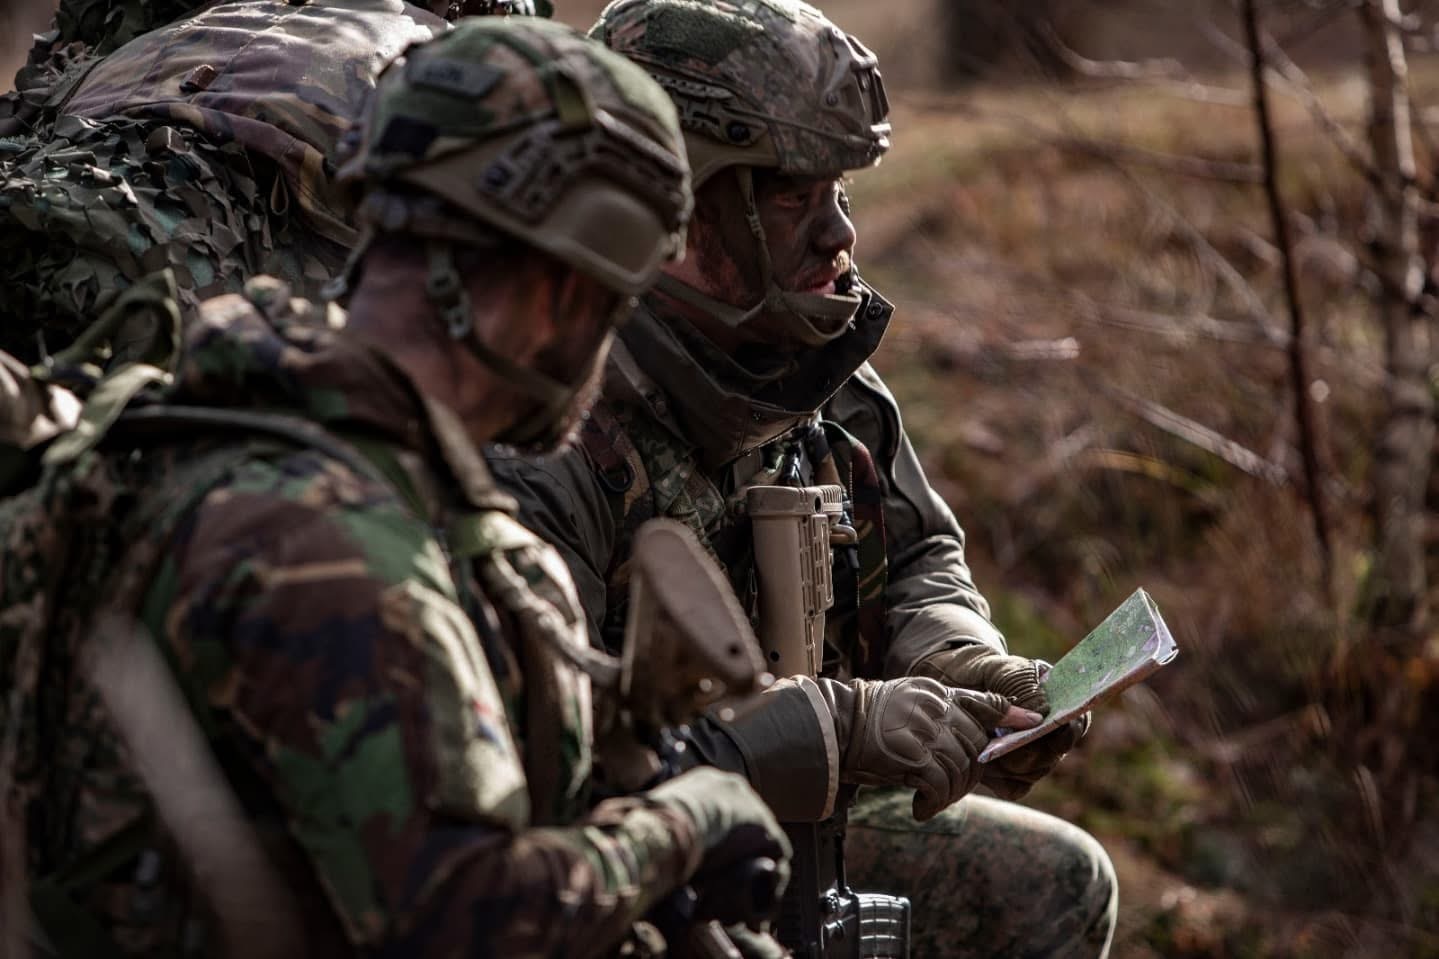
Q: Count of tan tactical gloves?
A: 2